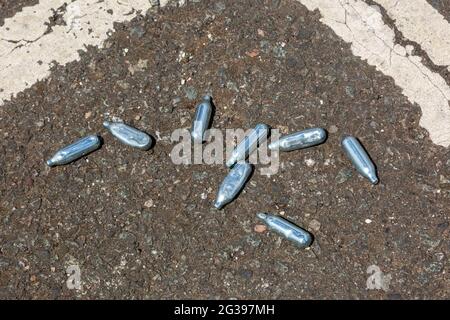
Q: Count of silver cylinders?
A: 8